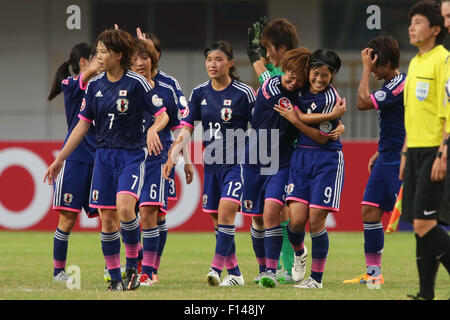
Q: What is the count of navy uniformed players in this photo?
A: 8